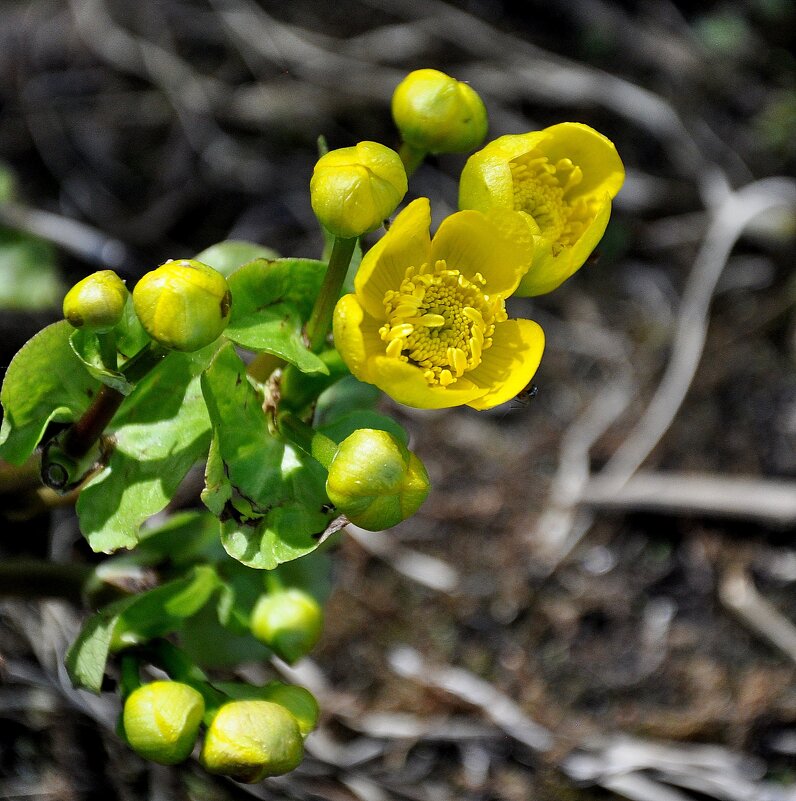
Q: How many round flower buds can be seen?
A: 8